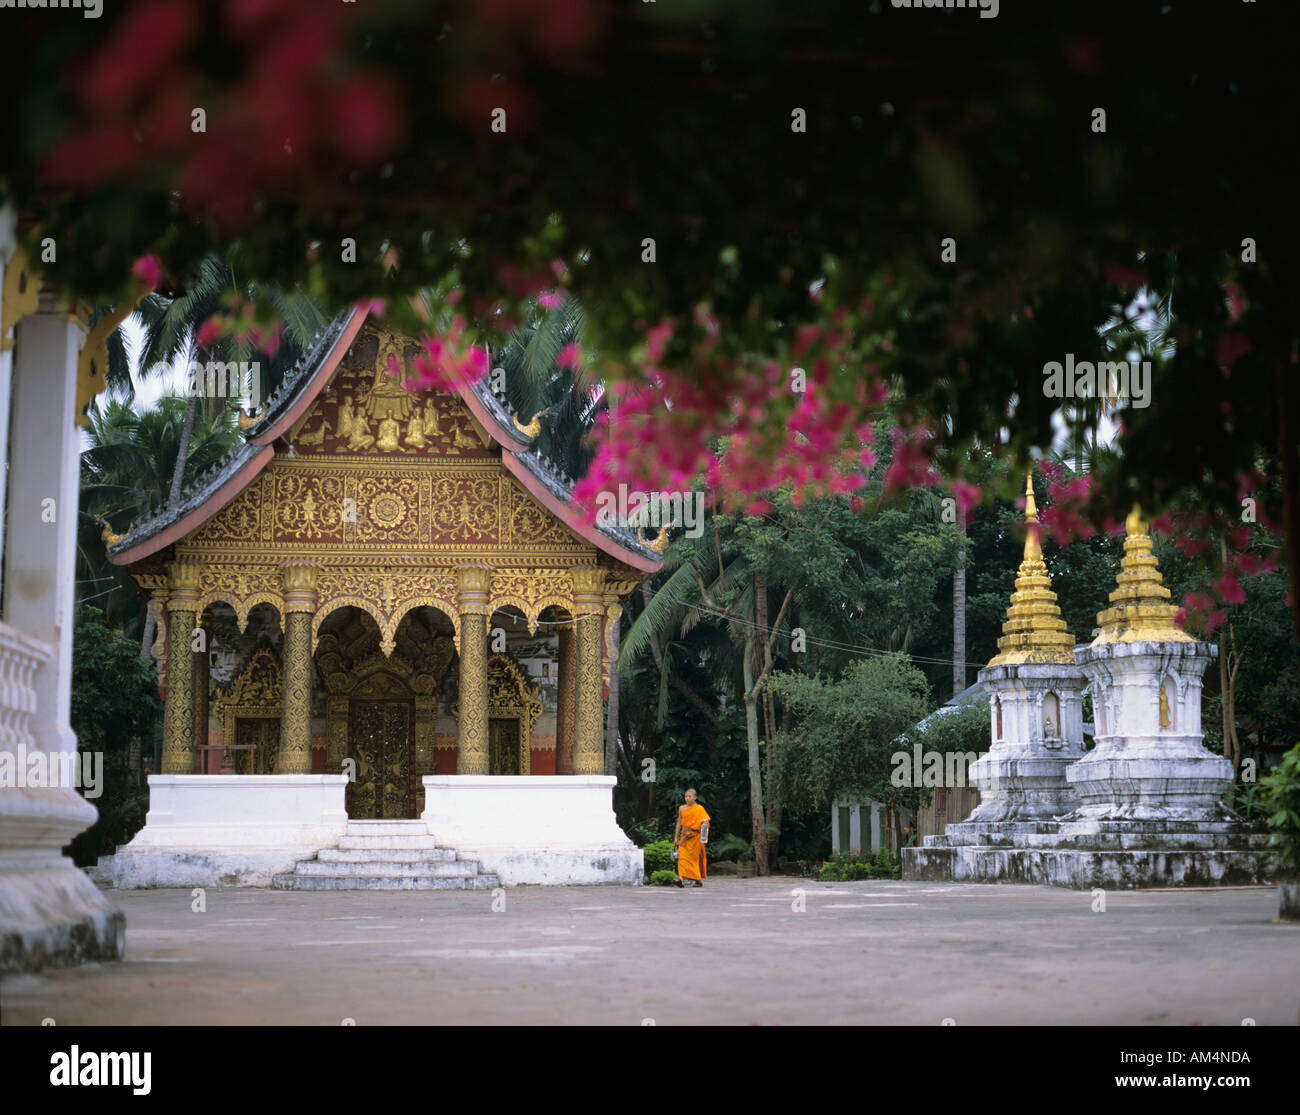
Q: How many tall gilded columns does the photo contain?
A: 4